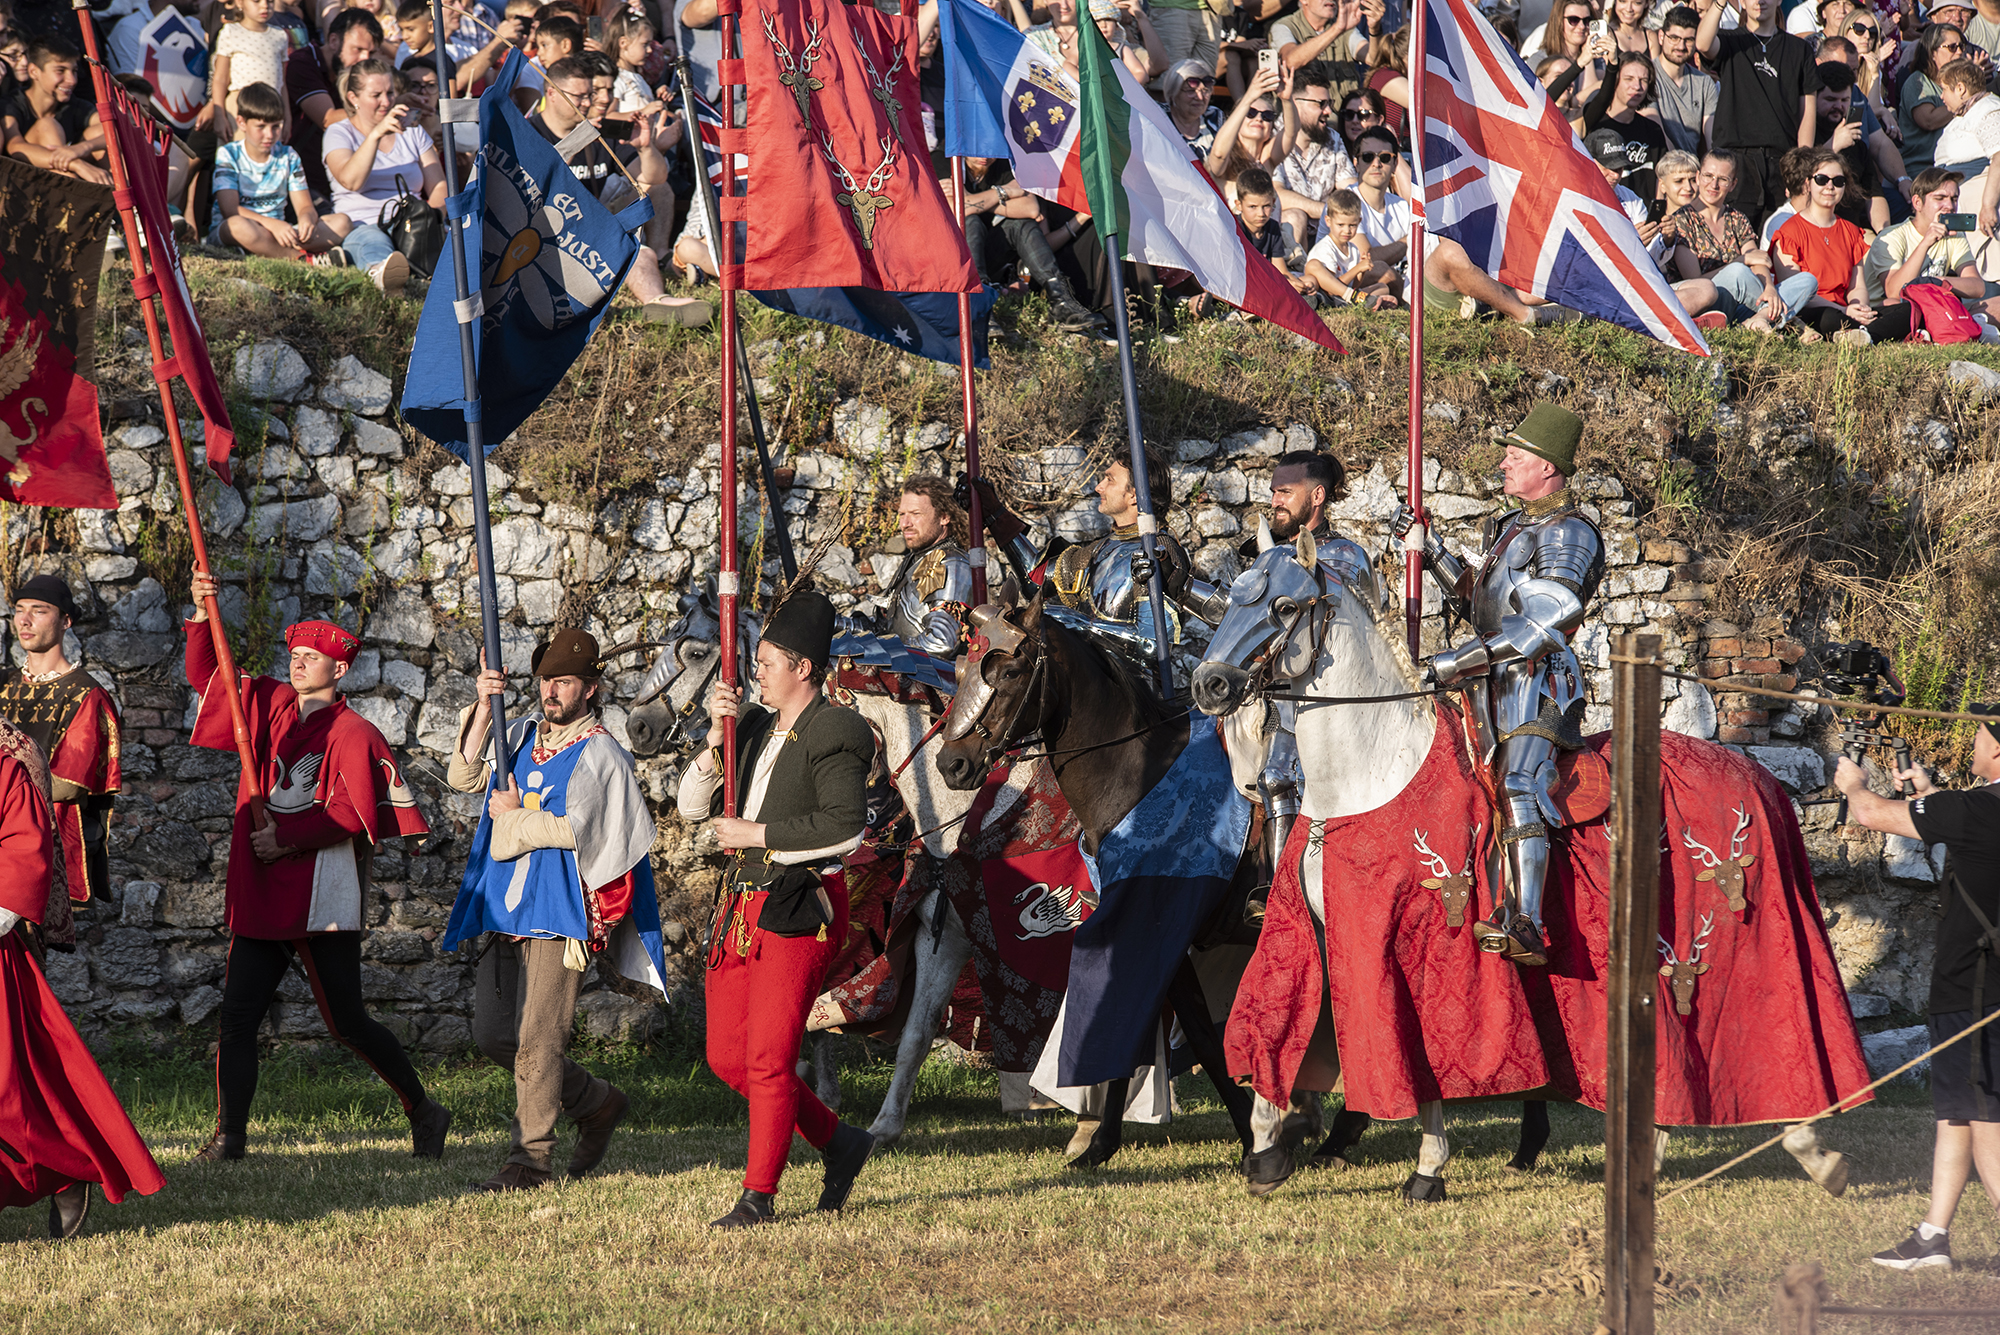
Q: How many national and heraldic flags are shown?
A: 8